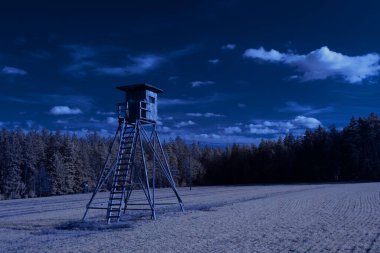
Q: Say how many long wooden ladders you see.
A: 1